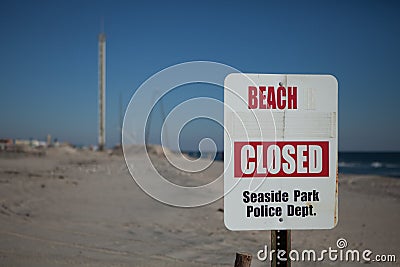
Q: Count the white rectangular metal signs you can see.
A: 1